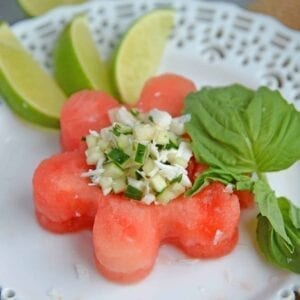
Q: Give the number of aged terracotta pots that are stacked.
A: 0